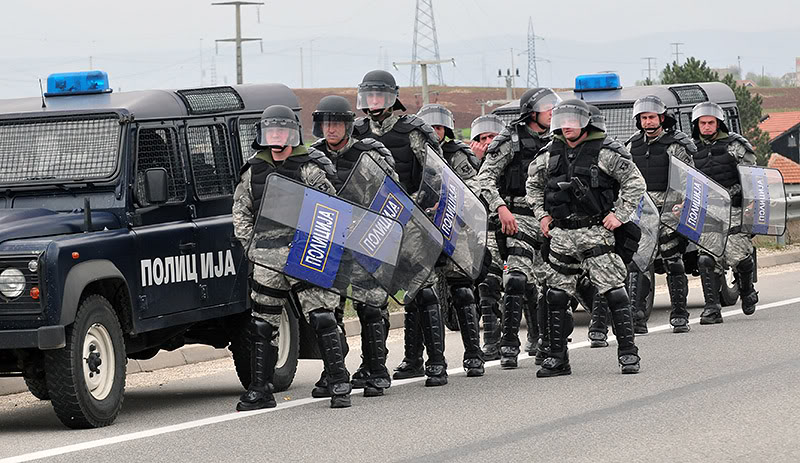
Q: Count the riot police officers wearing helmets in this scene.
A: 10